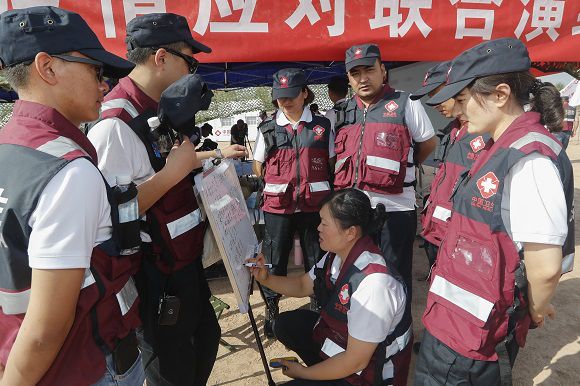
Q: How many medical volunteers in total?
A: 7